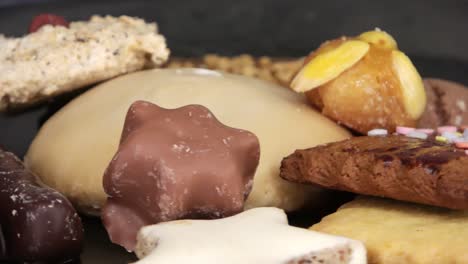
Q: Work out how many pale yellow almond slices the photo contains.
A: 3